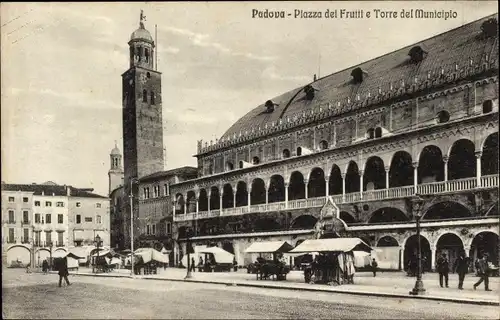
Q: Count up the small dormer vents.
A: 5